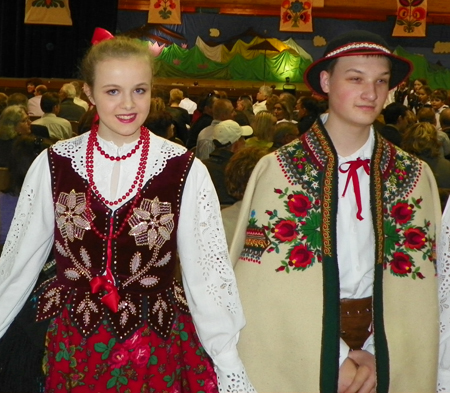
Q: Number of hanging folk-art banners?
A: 4